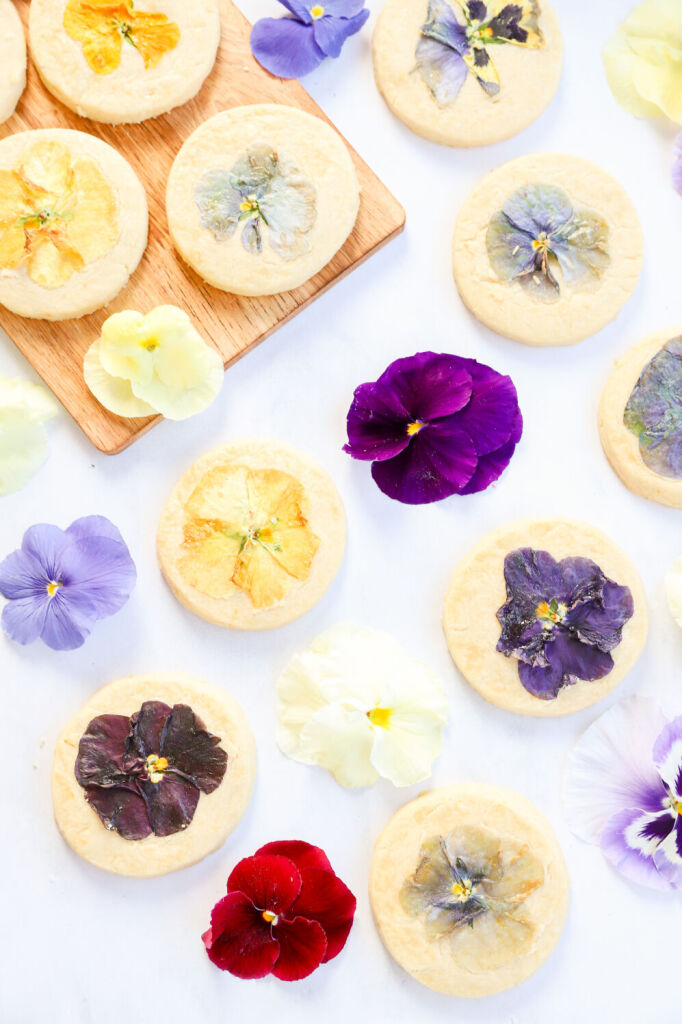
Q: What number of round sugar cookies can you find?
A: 11